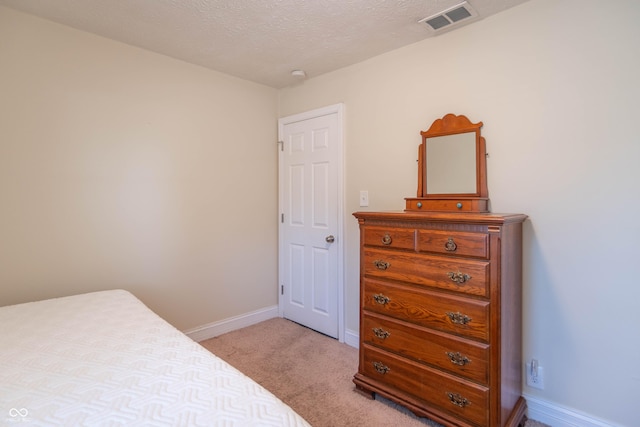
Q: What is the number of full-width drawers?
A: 4